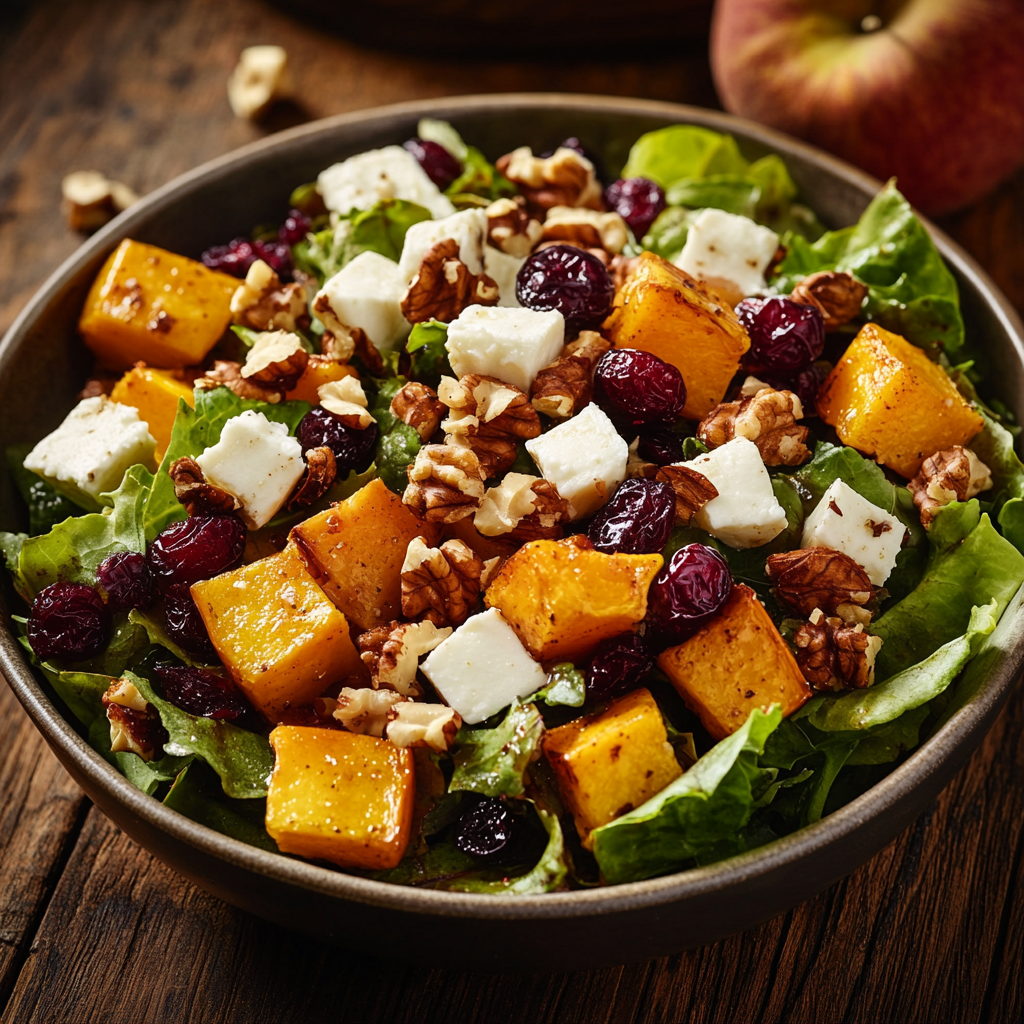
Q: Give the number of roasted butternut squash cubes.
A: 11